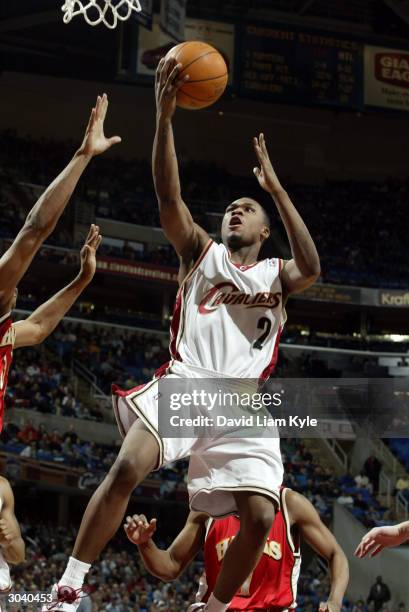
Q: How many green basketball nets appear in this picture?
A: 0